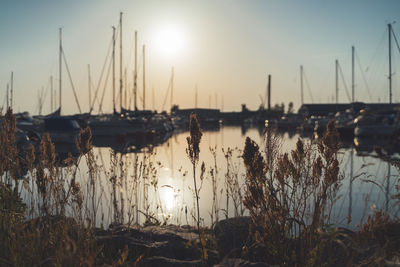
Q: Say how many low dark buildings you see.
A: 2